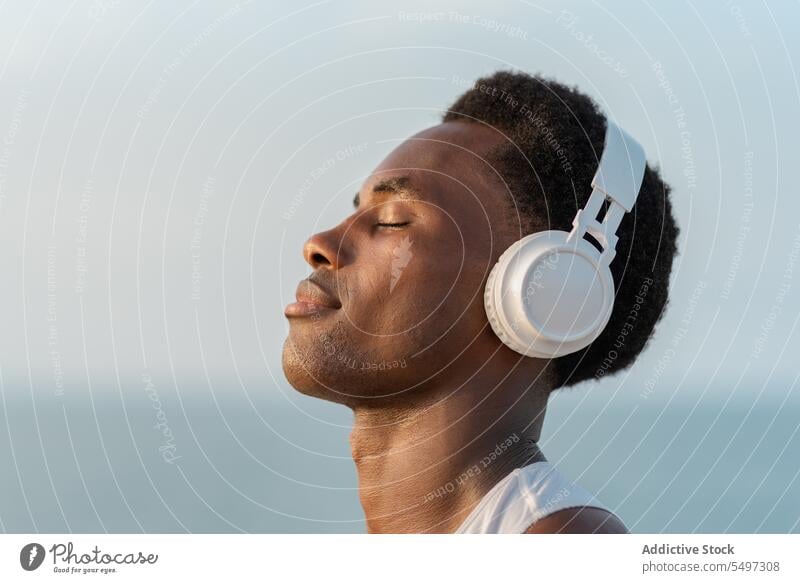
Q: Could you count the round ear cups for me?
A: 1